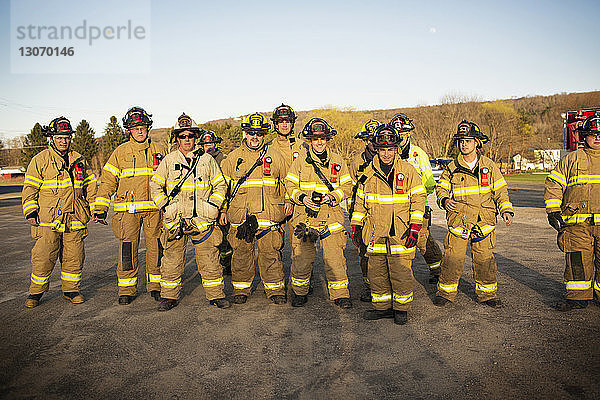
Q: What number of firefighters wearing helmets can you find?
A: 12